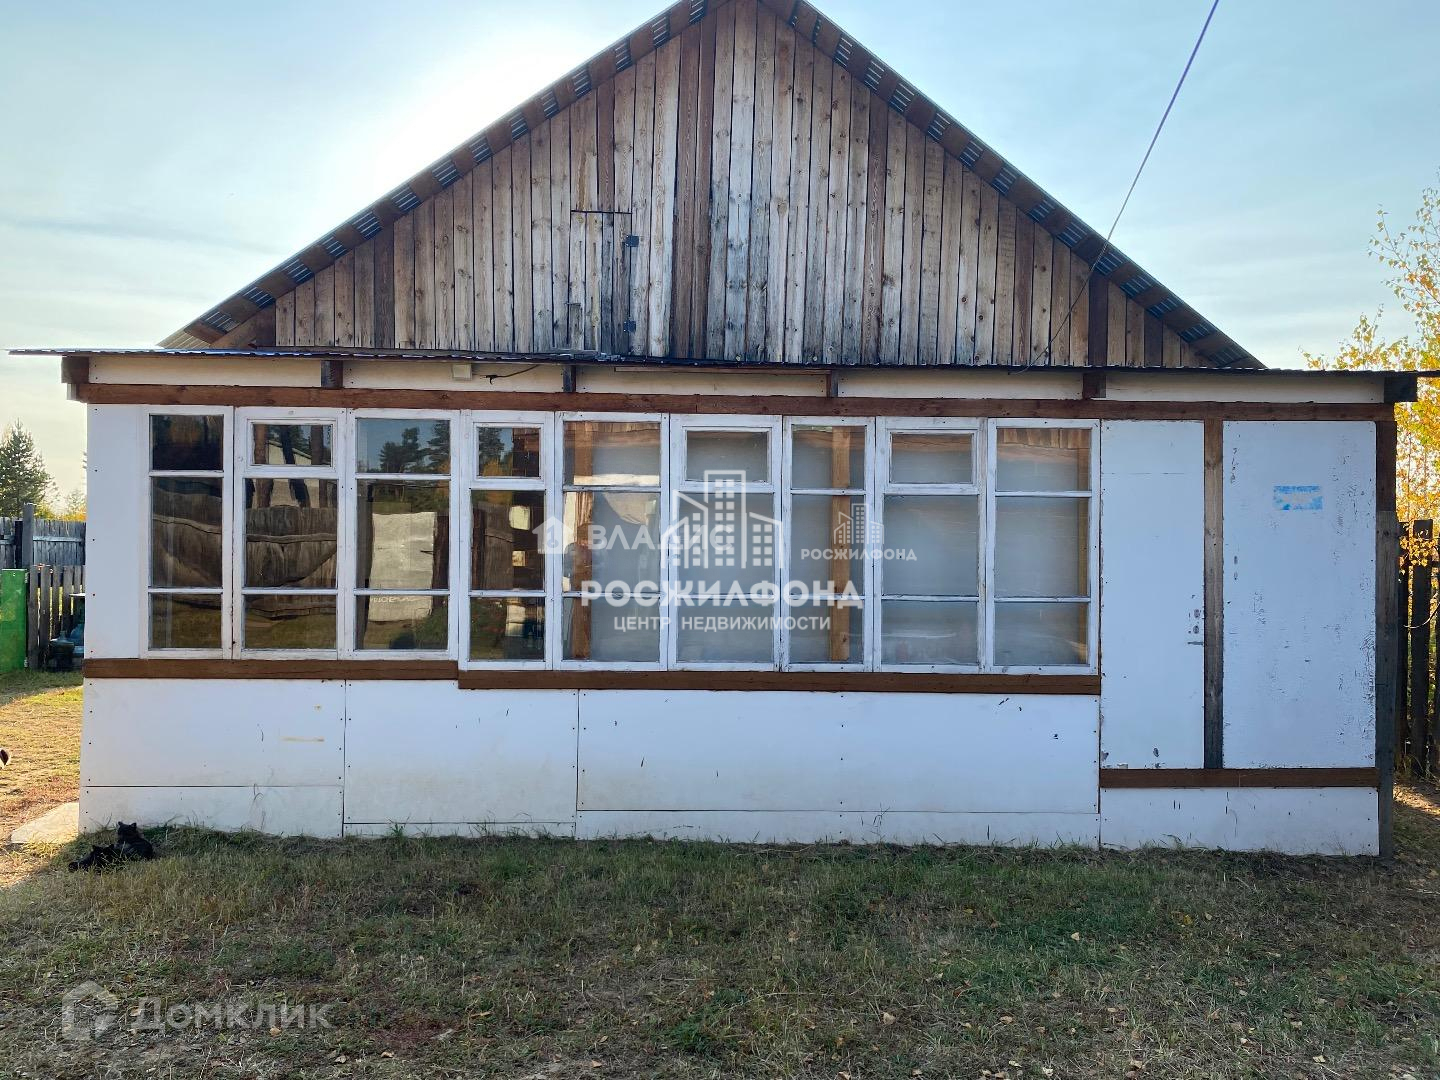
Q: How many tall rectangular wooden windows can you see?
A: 9